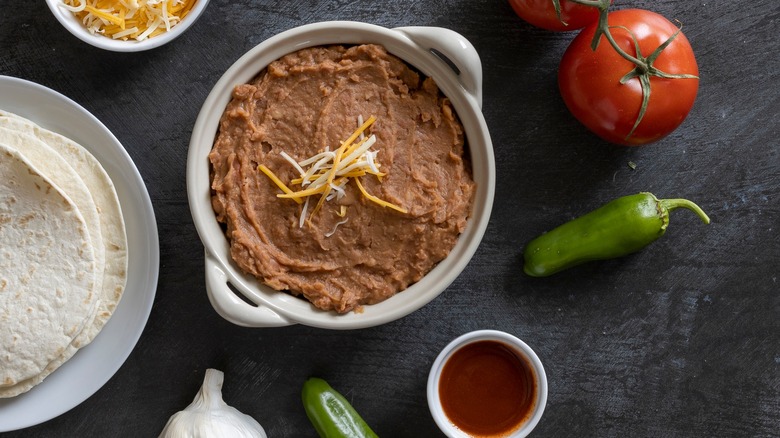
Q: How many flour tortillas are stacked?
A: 3